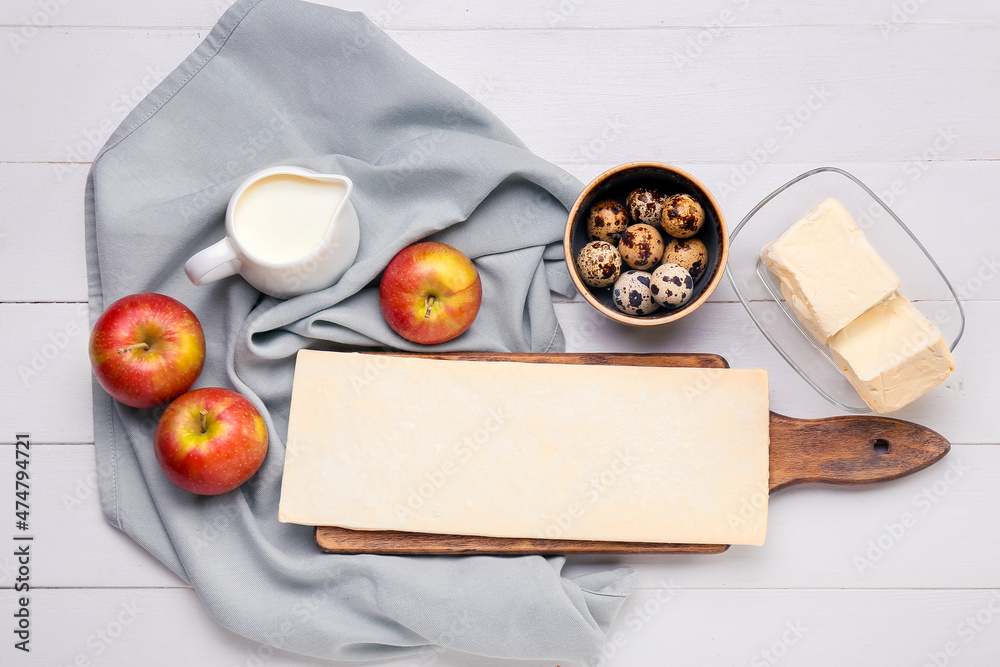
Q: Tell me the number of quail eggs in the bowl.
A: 8